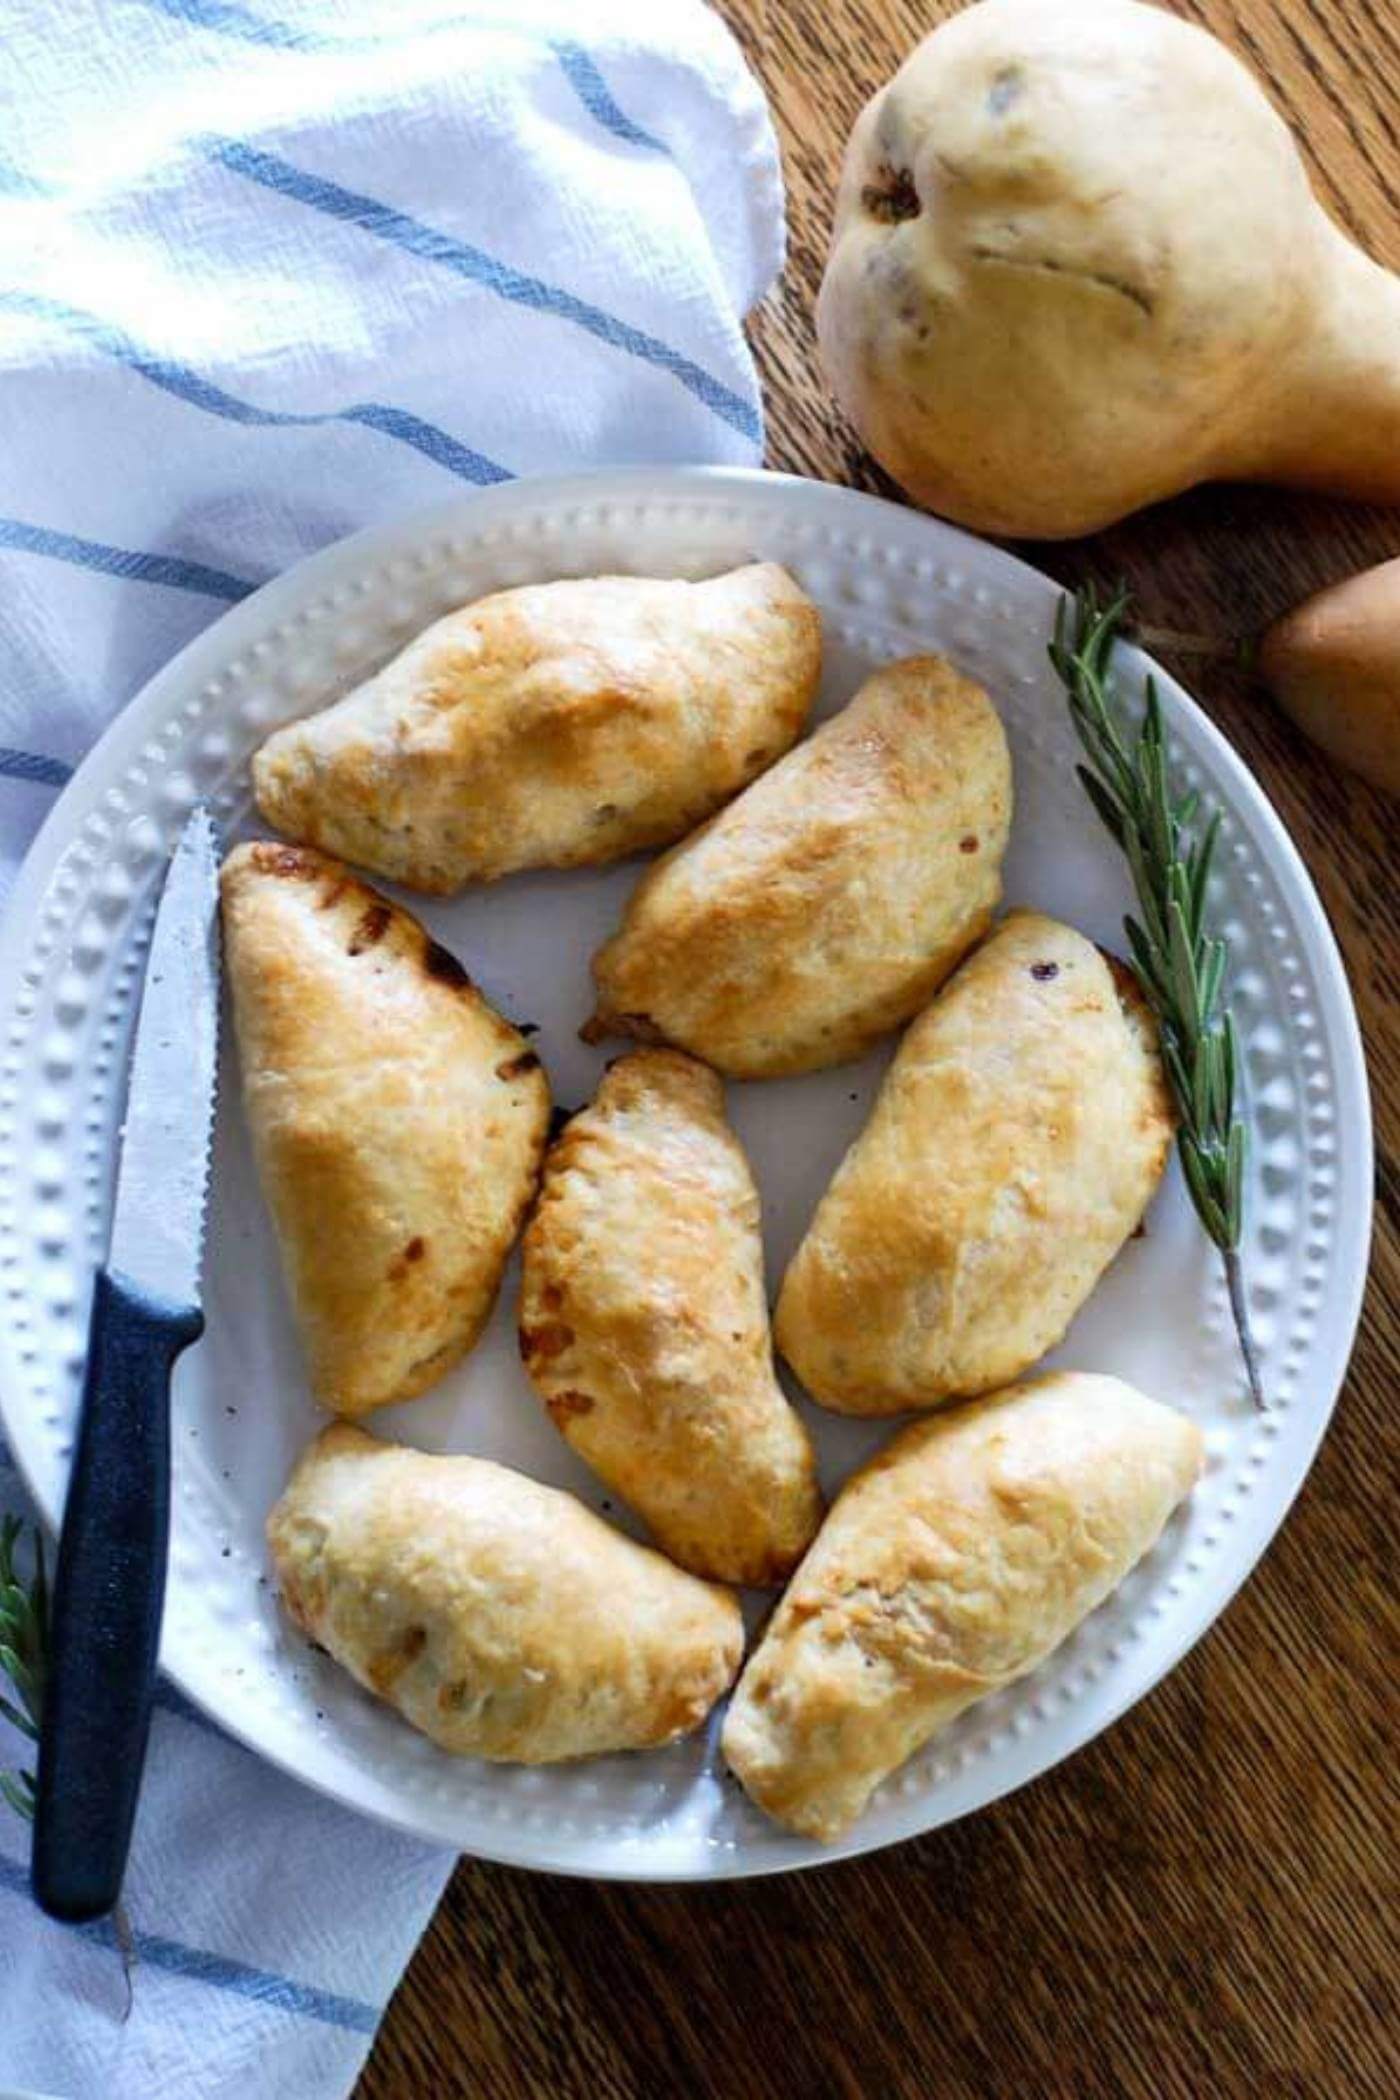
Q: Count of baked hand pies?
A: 7